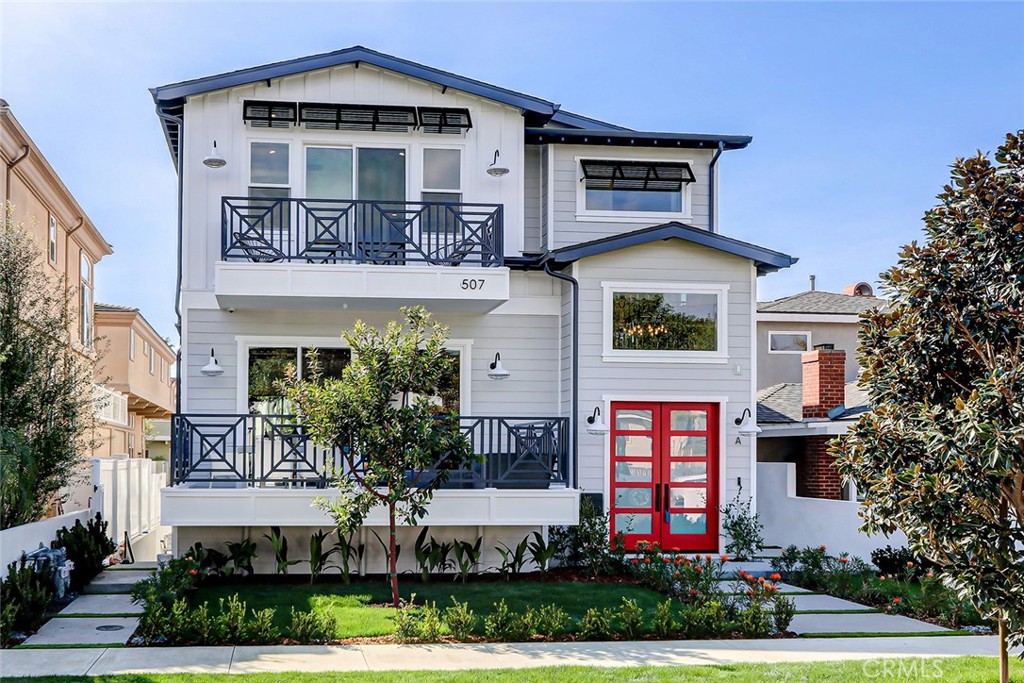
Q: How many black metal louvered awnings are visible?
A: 4